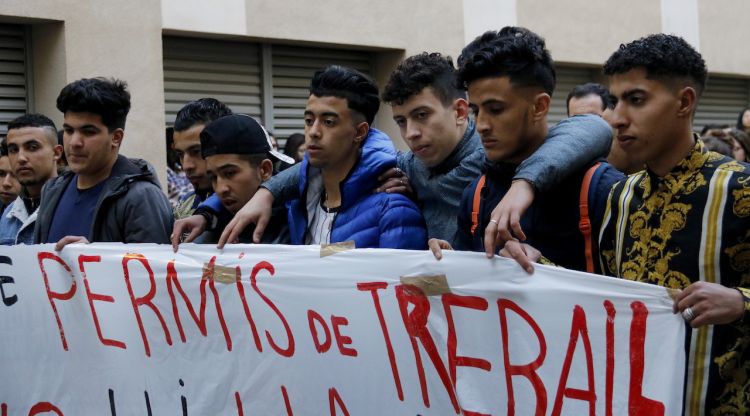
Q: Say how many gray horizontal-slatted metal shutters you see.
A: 5